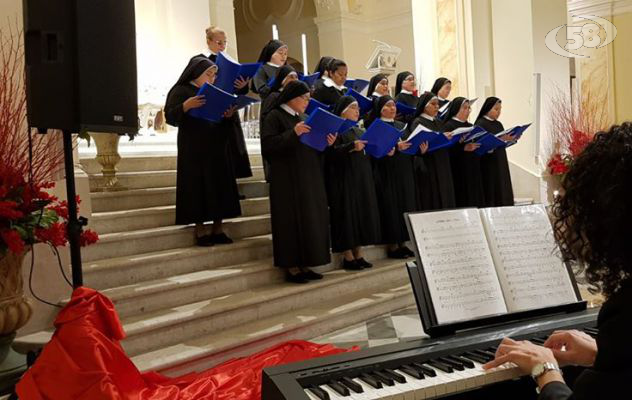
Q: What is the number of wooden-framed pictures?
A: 0